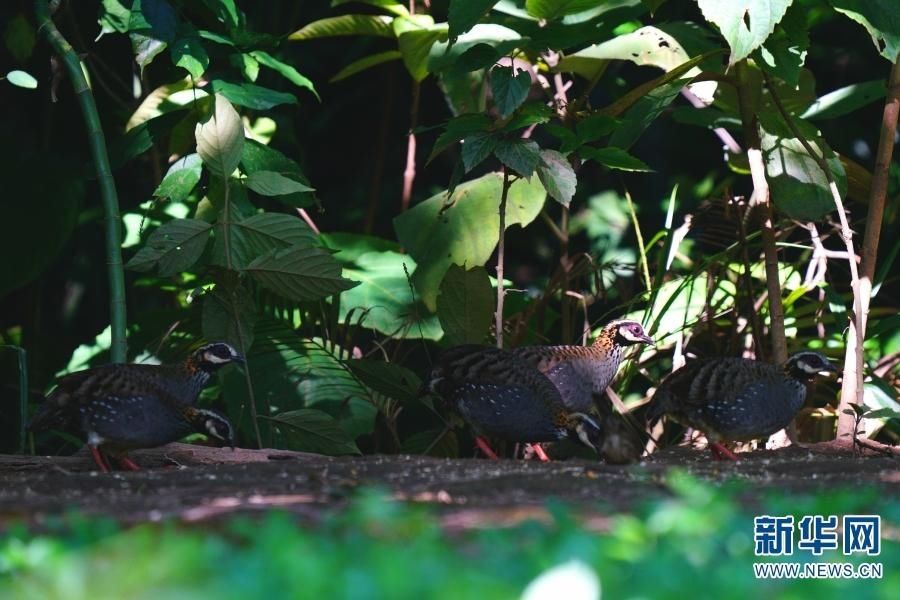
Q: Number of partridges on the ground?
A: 5